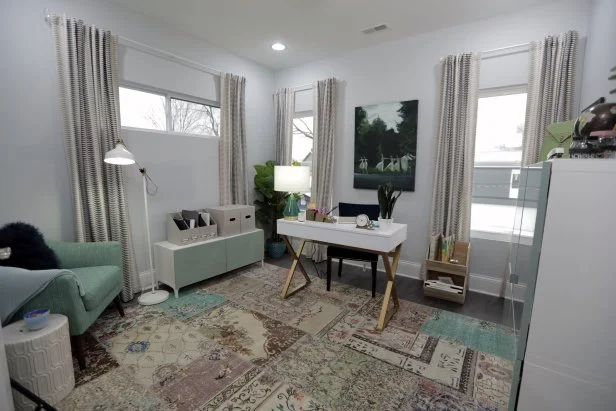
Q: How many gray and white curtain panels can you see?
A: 6